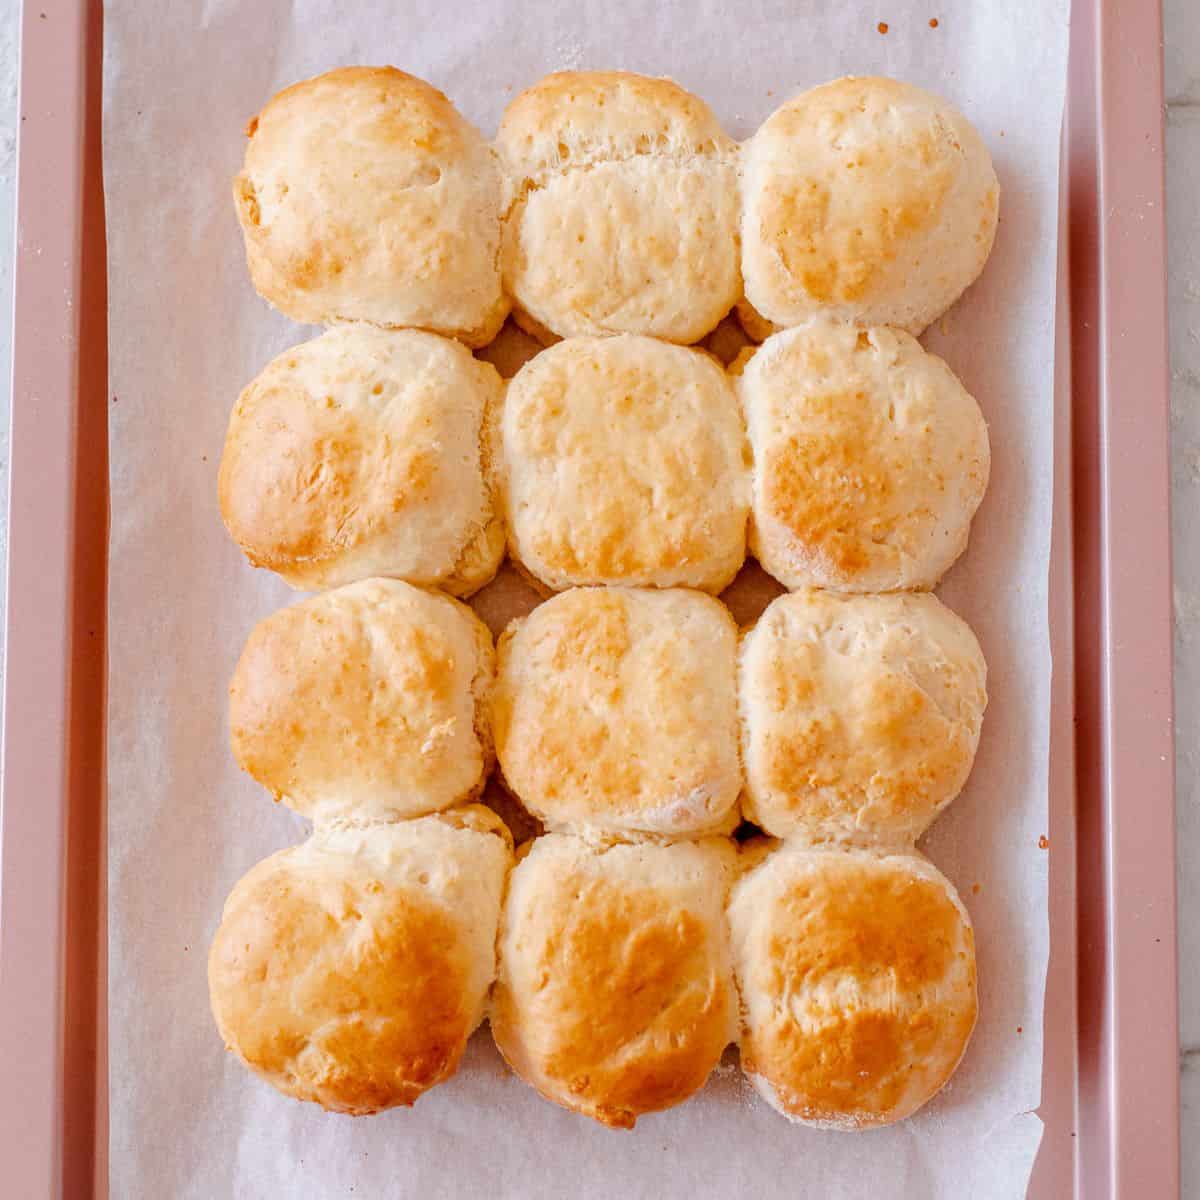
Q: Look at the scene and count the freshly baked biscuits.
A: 12